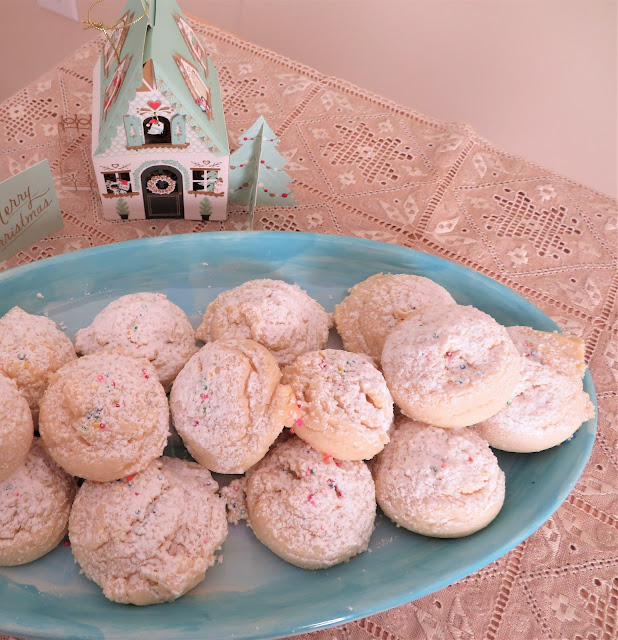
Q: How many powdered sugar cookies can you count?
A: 15